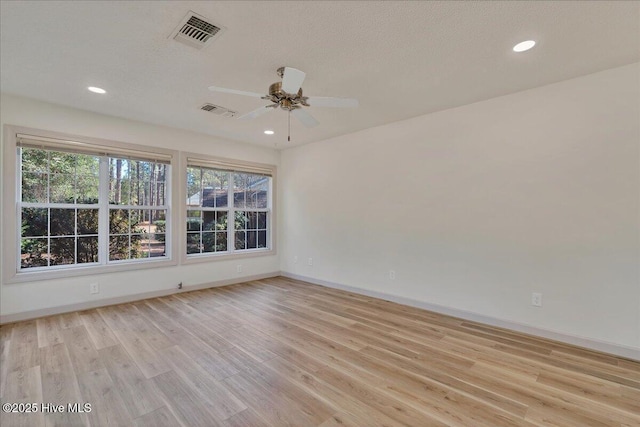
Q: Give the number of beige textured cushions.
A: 0